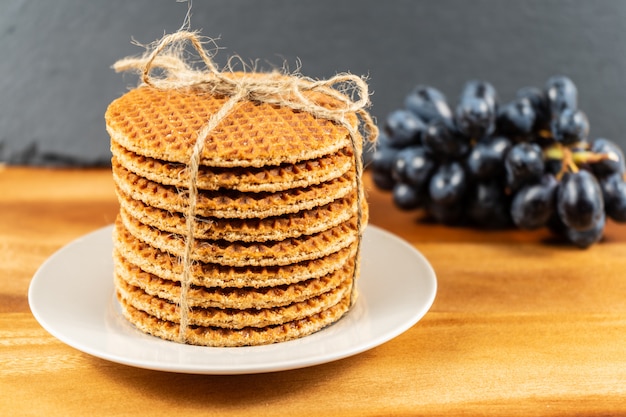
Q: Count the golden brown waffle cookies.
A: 9